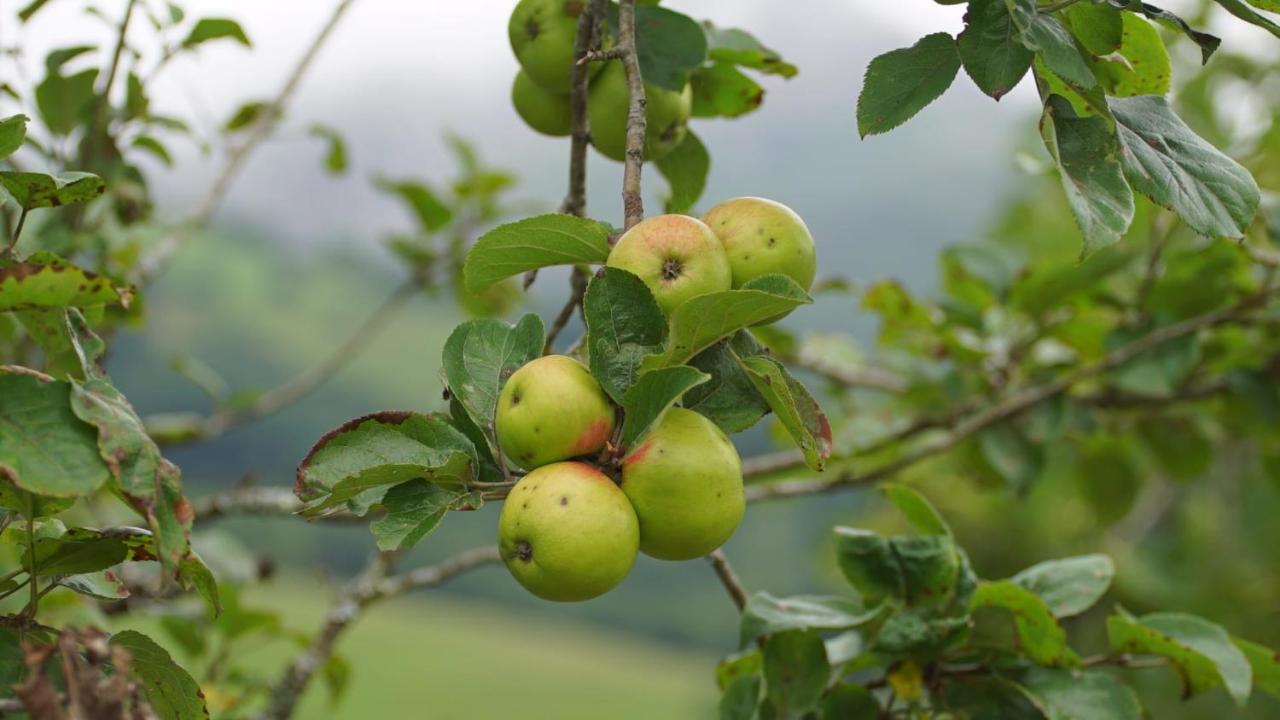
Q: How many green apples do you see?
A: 8